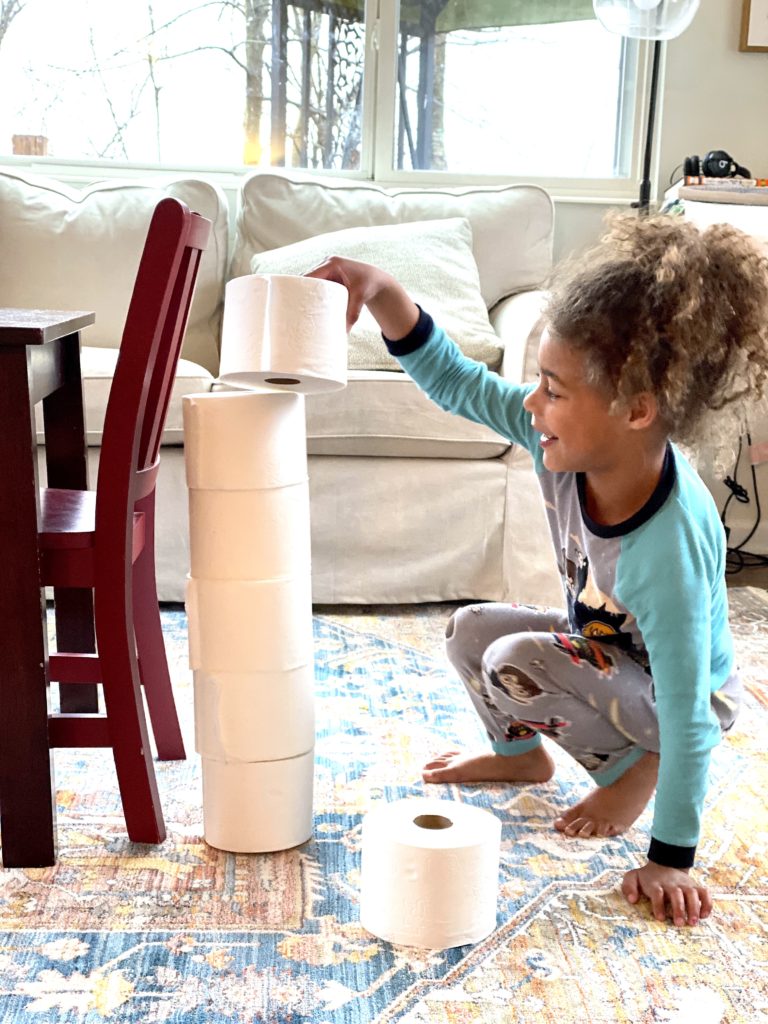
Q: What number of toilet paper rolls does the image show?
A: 7